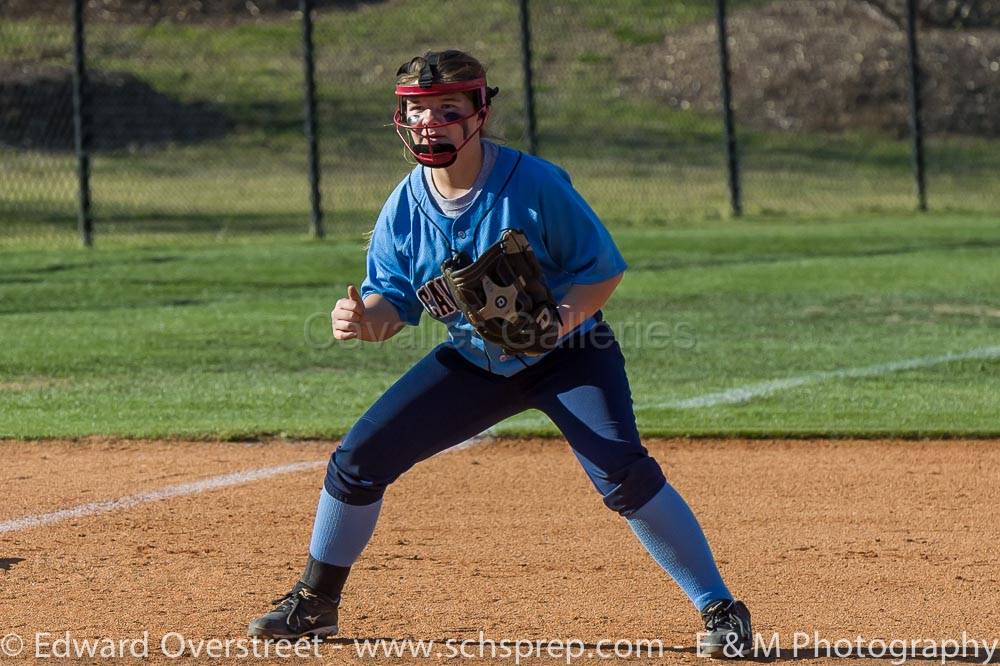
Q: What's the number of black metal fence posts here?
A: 5